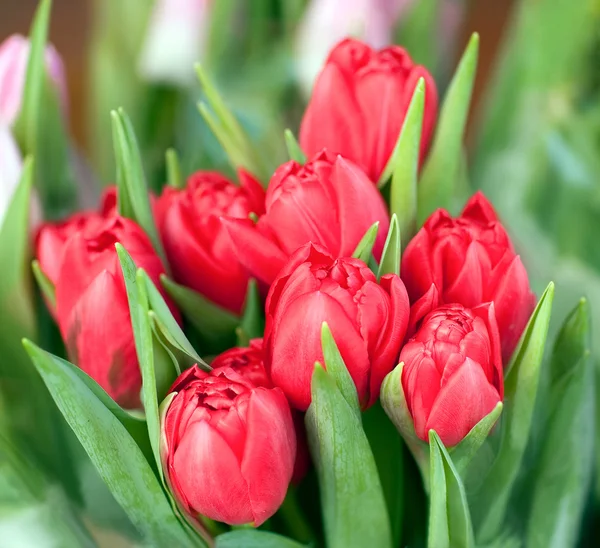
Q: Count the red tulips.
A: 9